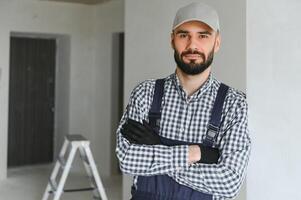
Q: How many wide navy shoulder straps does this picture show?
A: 2